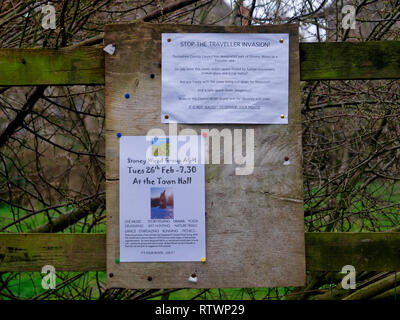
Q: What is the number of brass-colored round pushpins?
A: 4